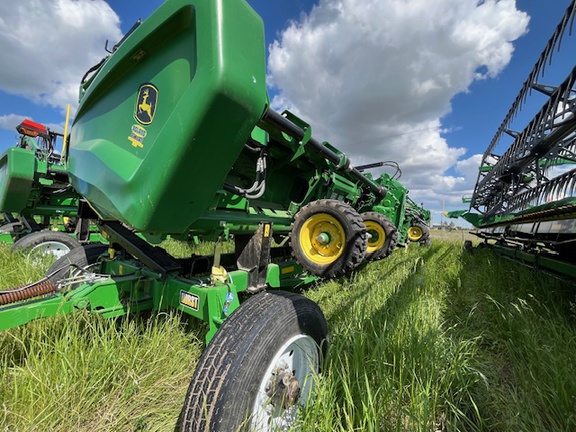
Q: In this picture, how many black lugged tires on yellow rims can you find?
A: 3